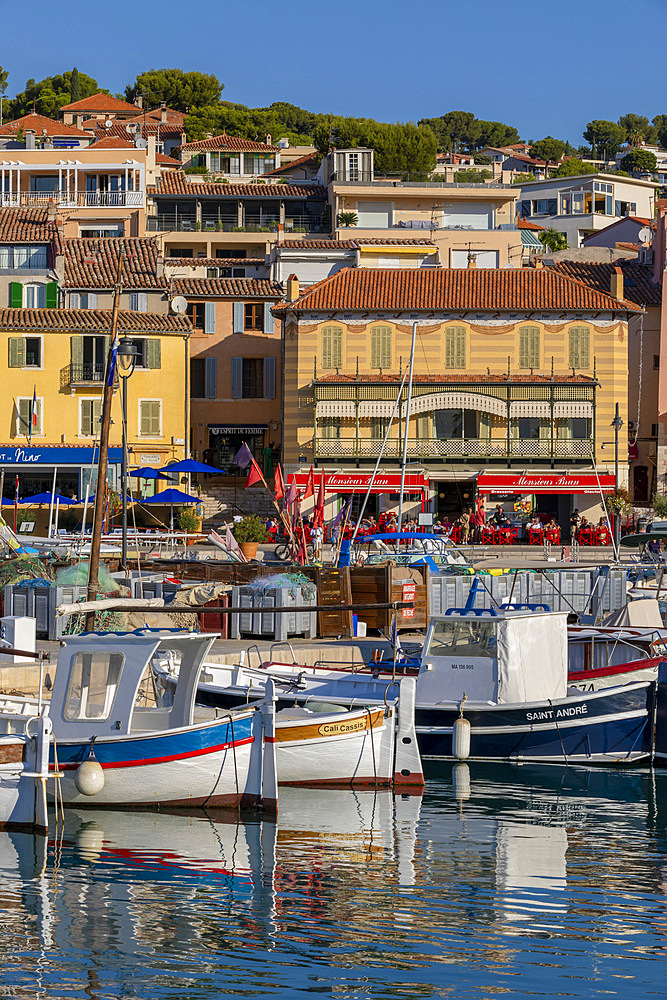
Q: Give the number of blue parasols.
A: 6